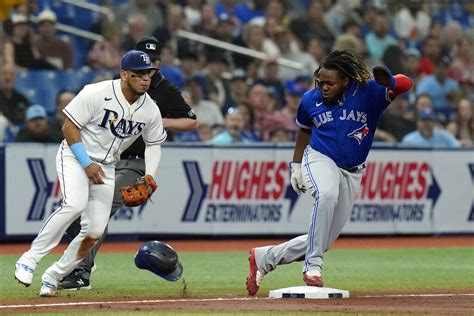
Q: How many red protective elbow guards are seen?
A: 1